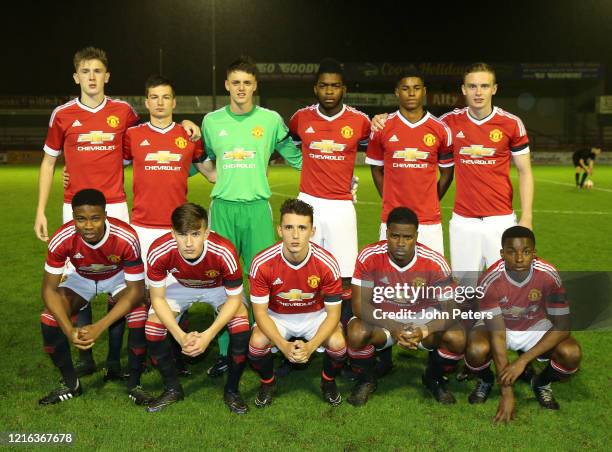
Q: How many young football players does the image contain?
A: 11